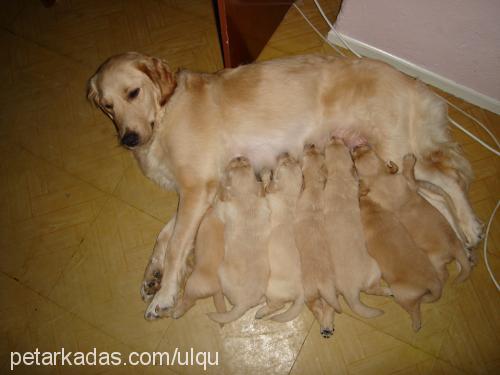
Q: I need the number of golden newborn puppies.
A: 7